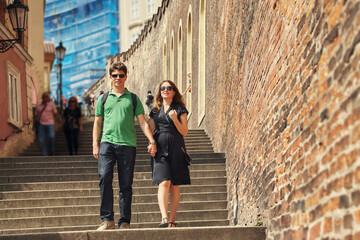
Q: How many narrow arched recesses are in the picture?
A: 5